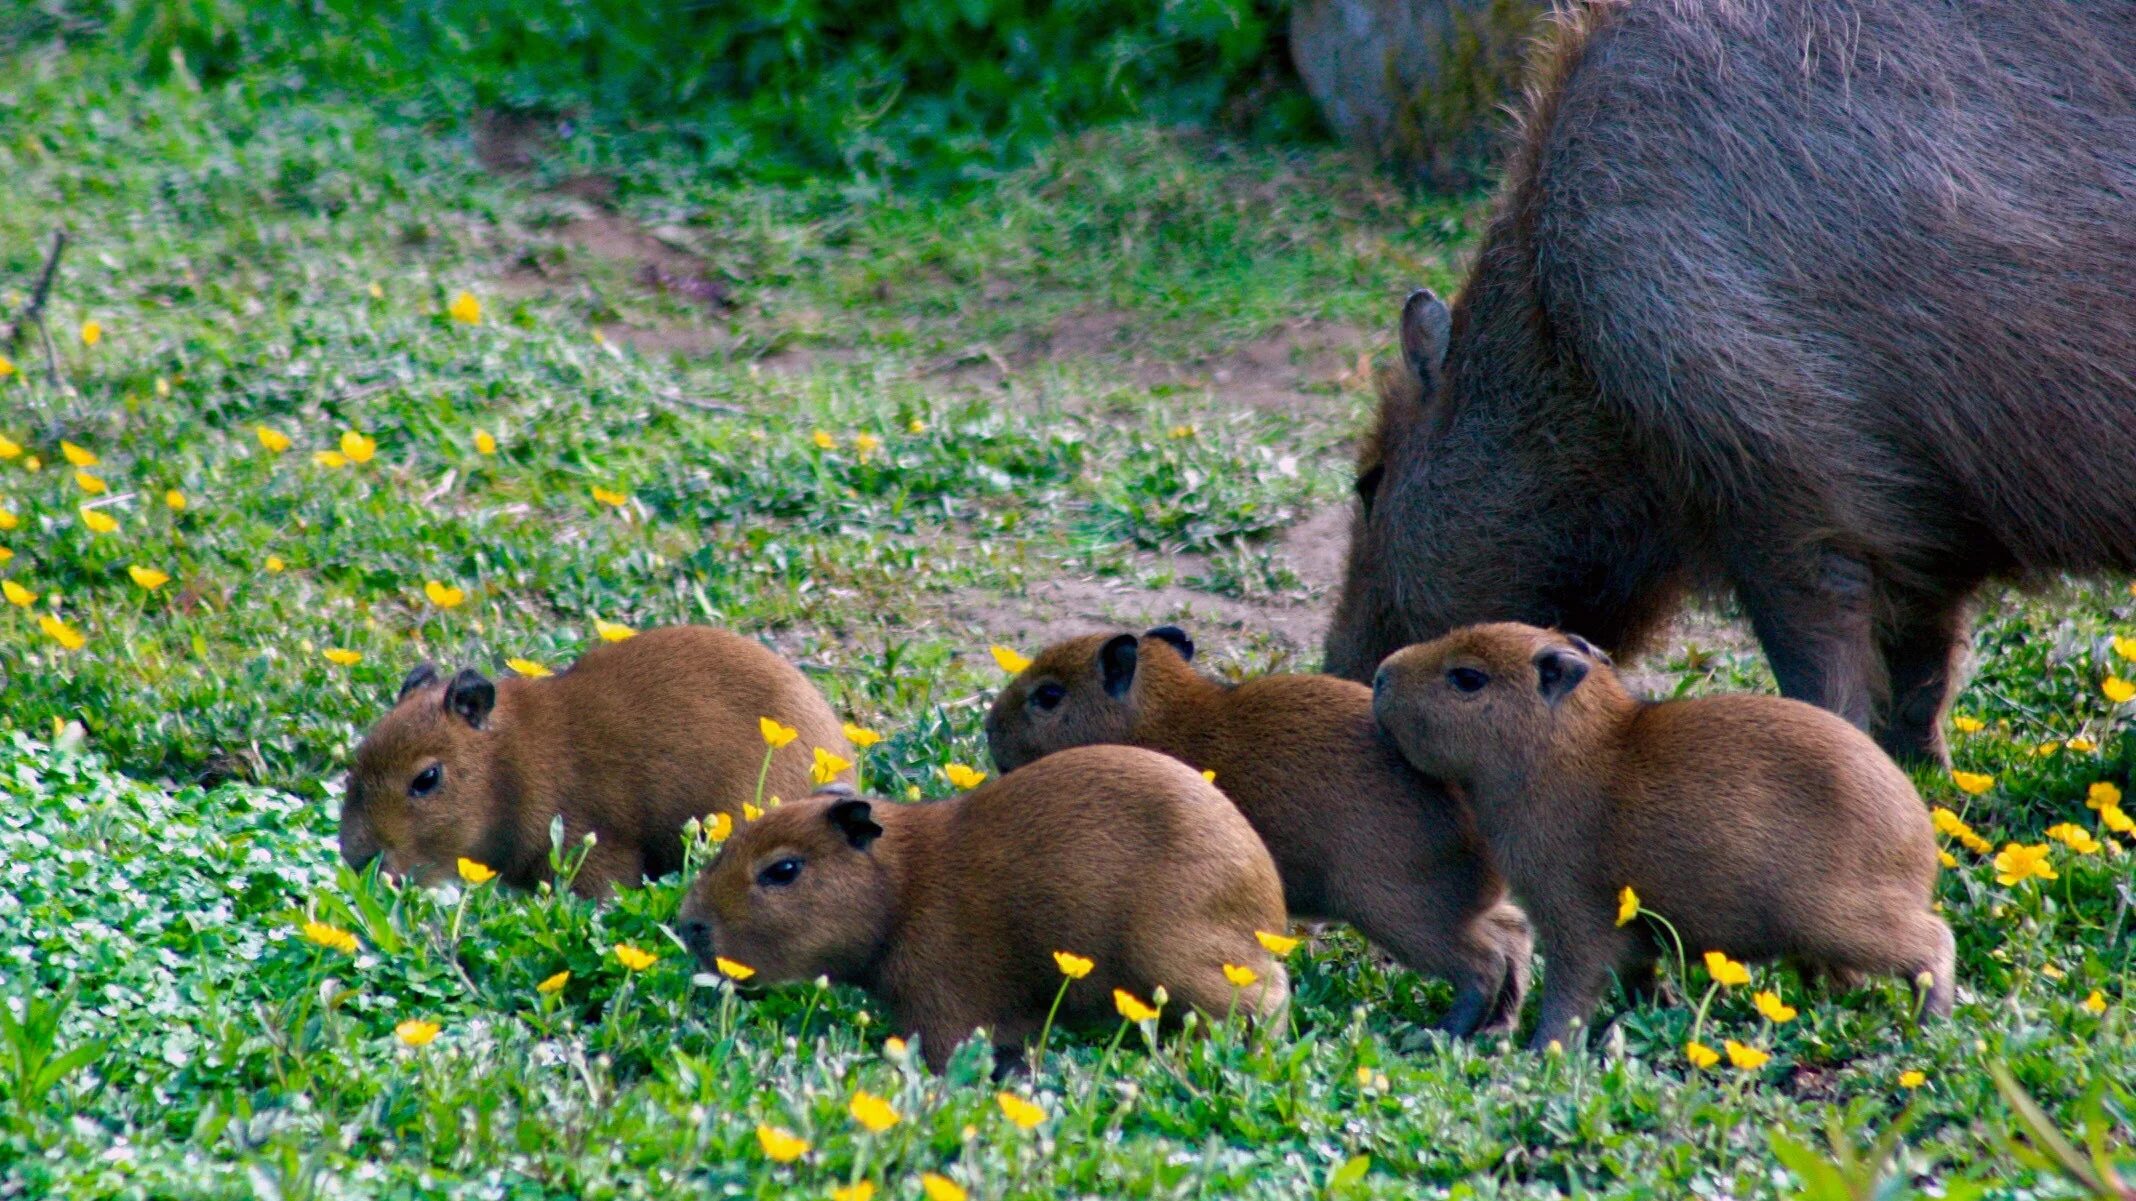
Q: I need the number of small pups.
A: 4